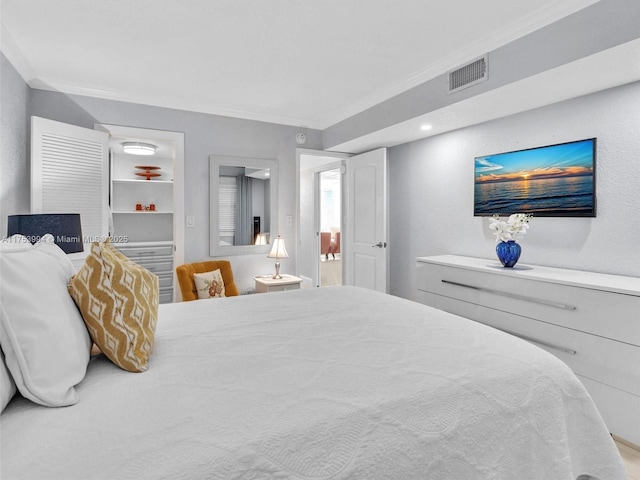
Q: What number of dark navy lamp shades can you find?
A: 1